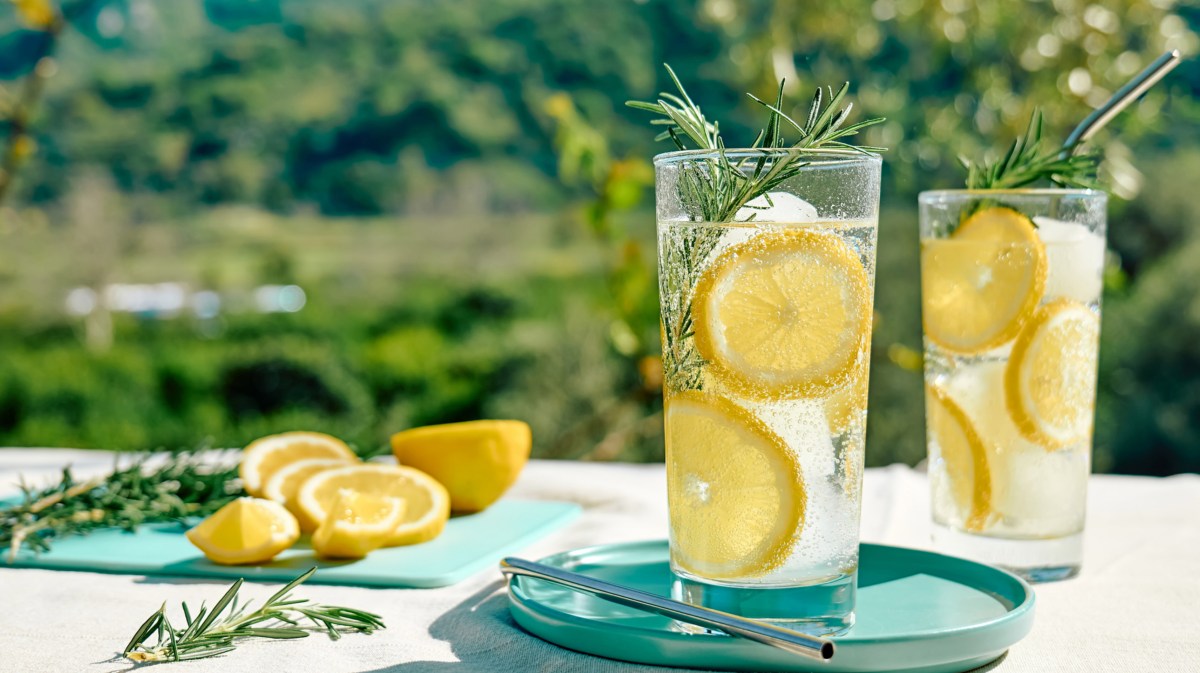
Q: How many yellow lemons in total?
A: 11